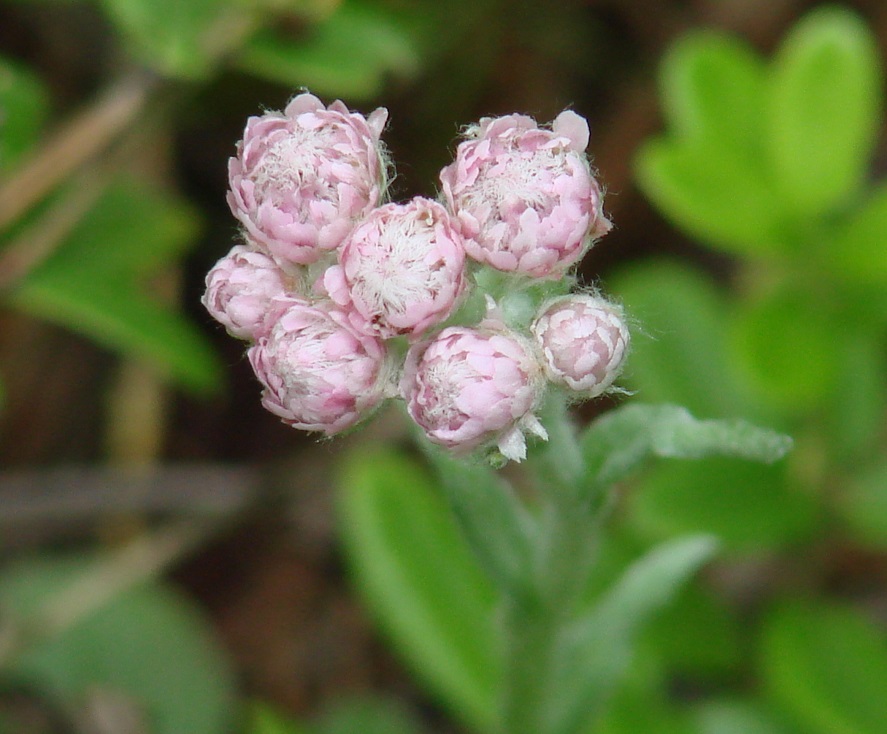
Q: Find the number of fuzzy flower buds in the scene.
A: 7